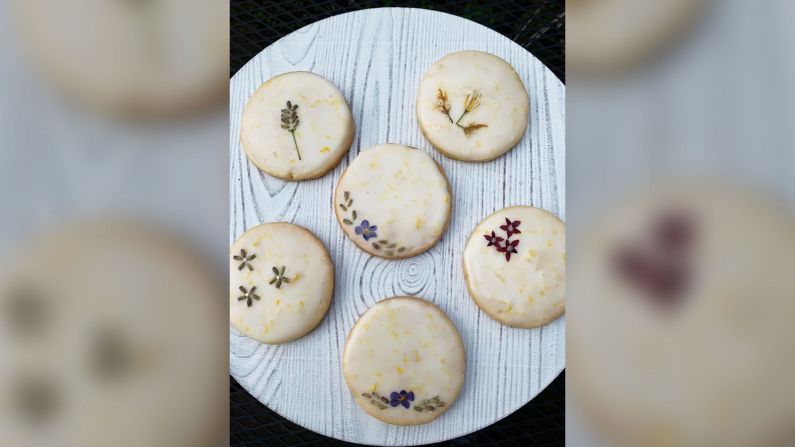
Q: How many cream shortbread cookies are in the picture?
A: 6